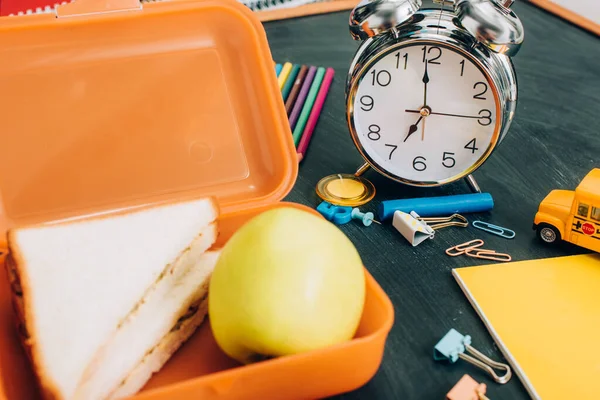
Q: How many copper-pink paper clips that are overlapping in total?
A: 2